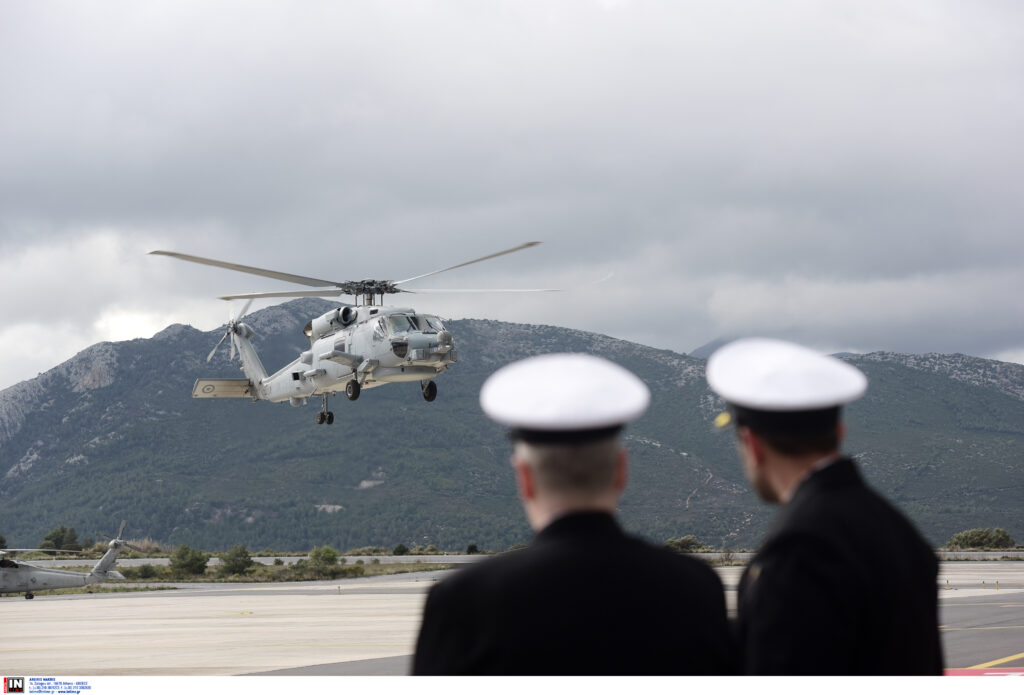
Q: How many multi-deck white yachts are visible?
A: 0